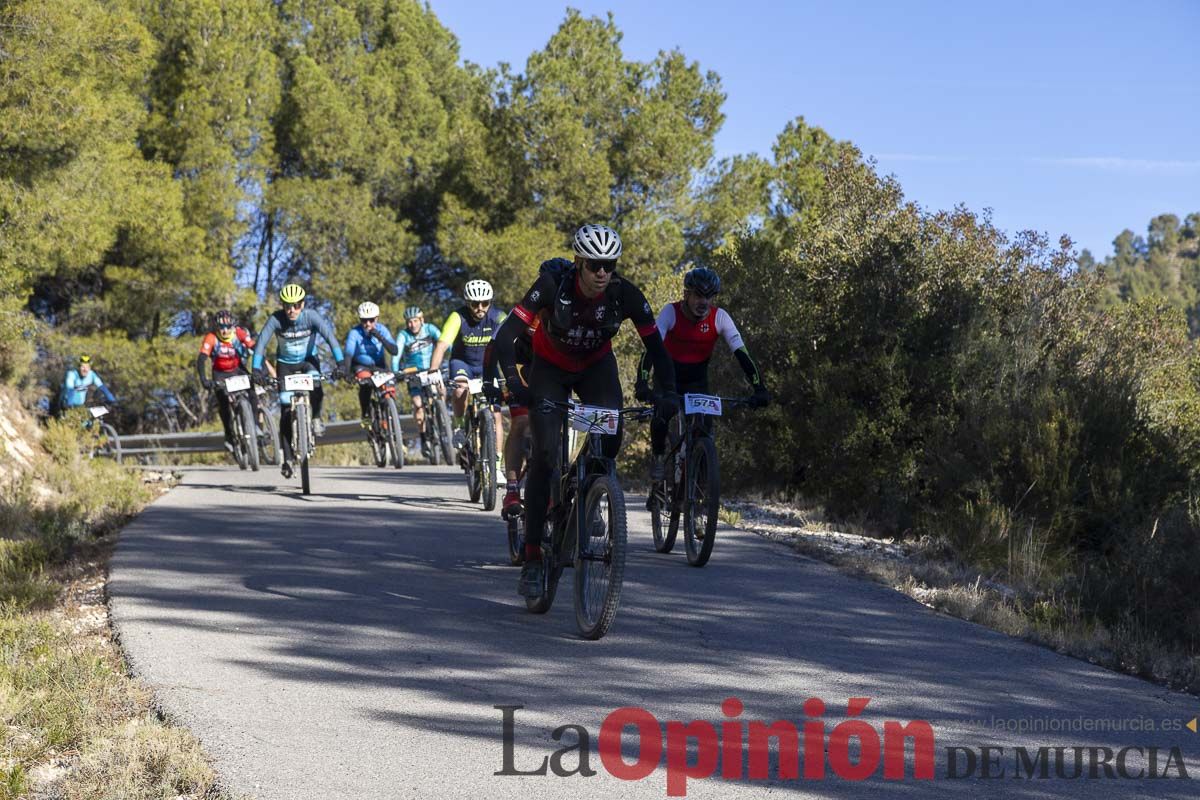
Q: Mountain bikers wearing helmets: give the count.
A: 8